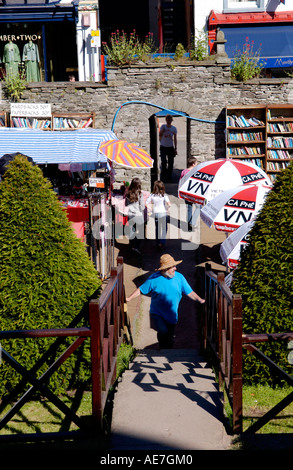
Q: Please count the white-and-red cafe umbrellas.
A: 3